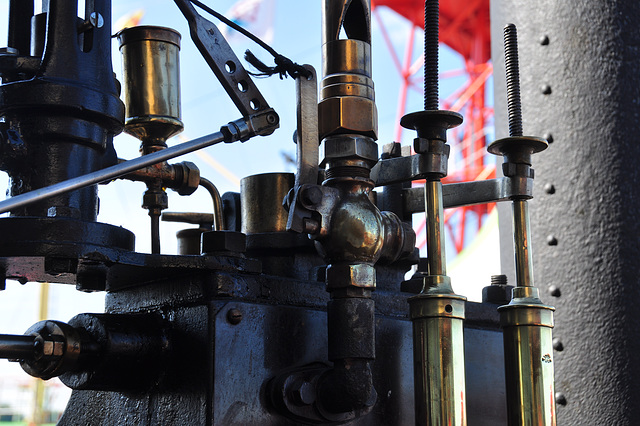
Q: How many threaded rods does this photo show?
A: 2